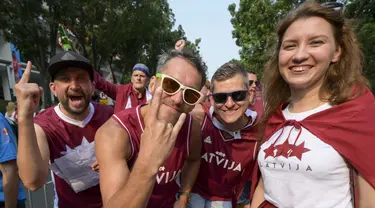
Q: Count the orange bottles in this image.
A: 0